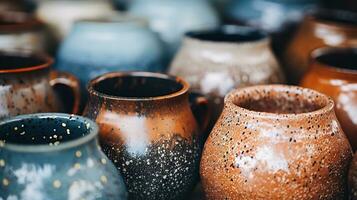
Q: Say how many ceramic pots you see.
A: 12